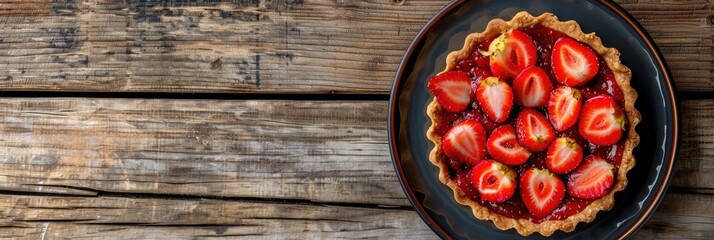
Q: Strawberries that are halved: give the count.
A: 14